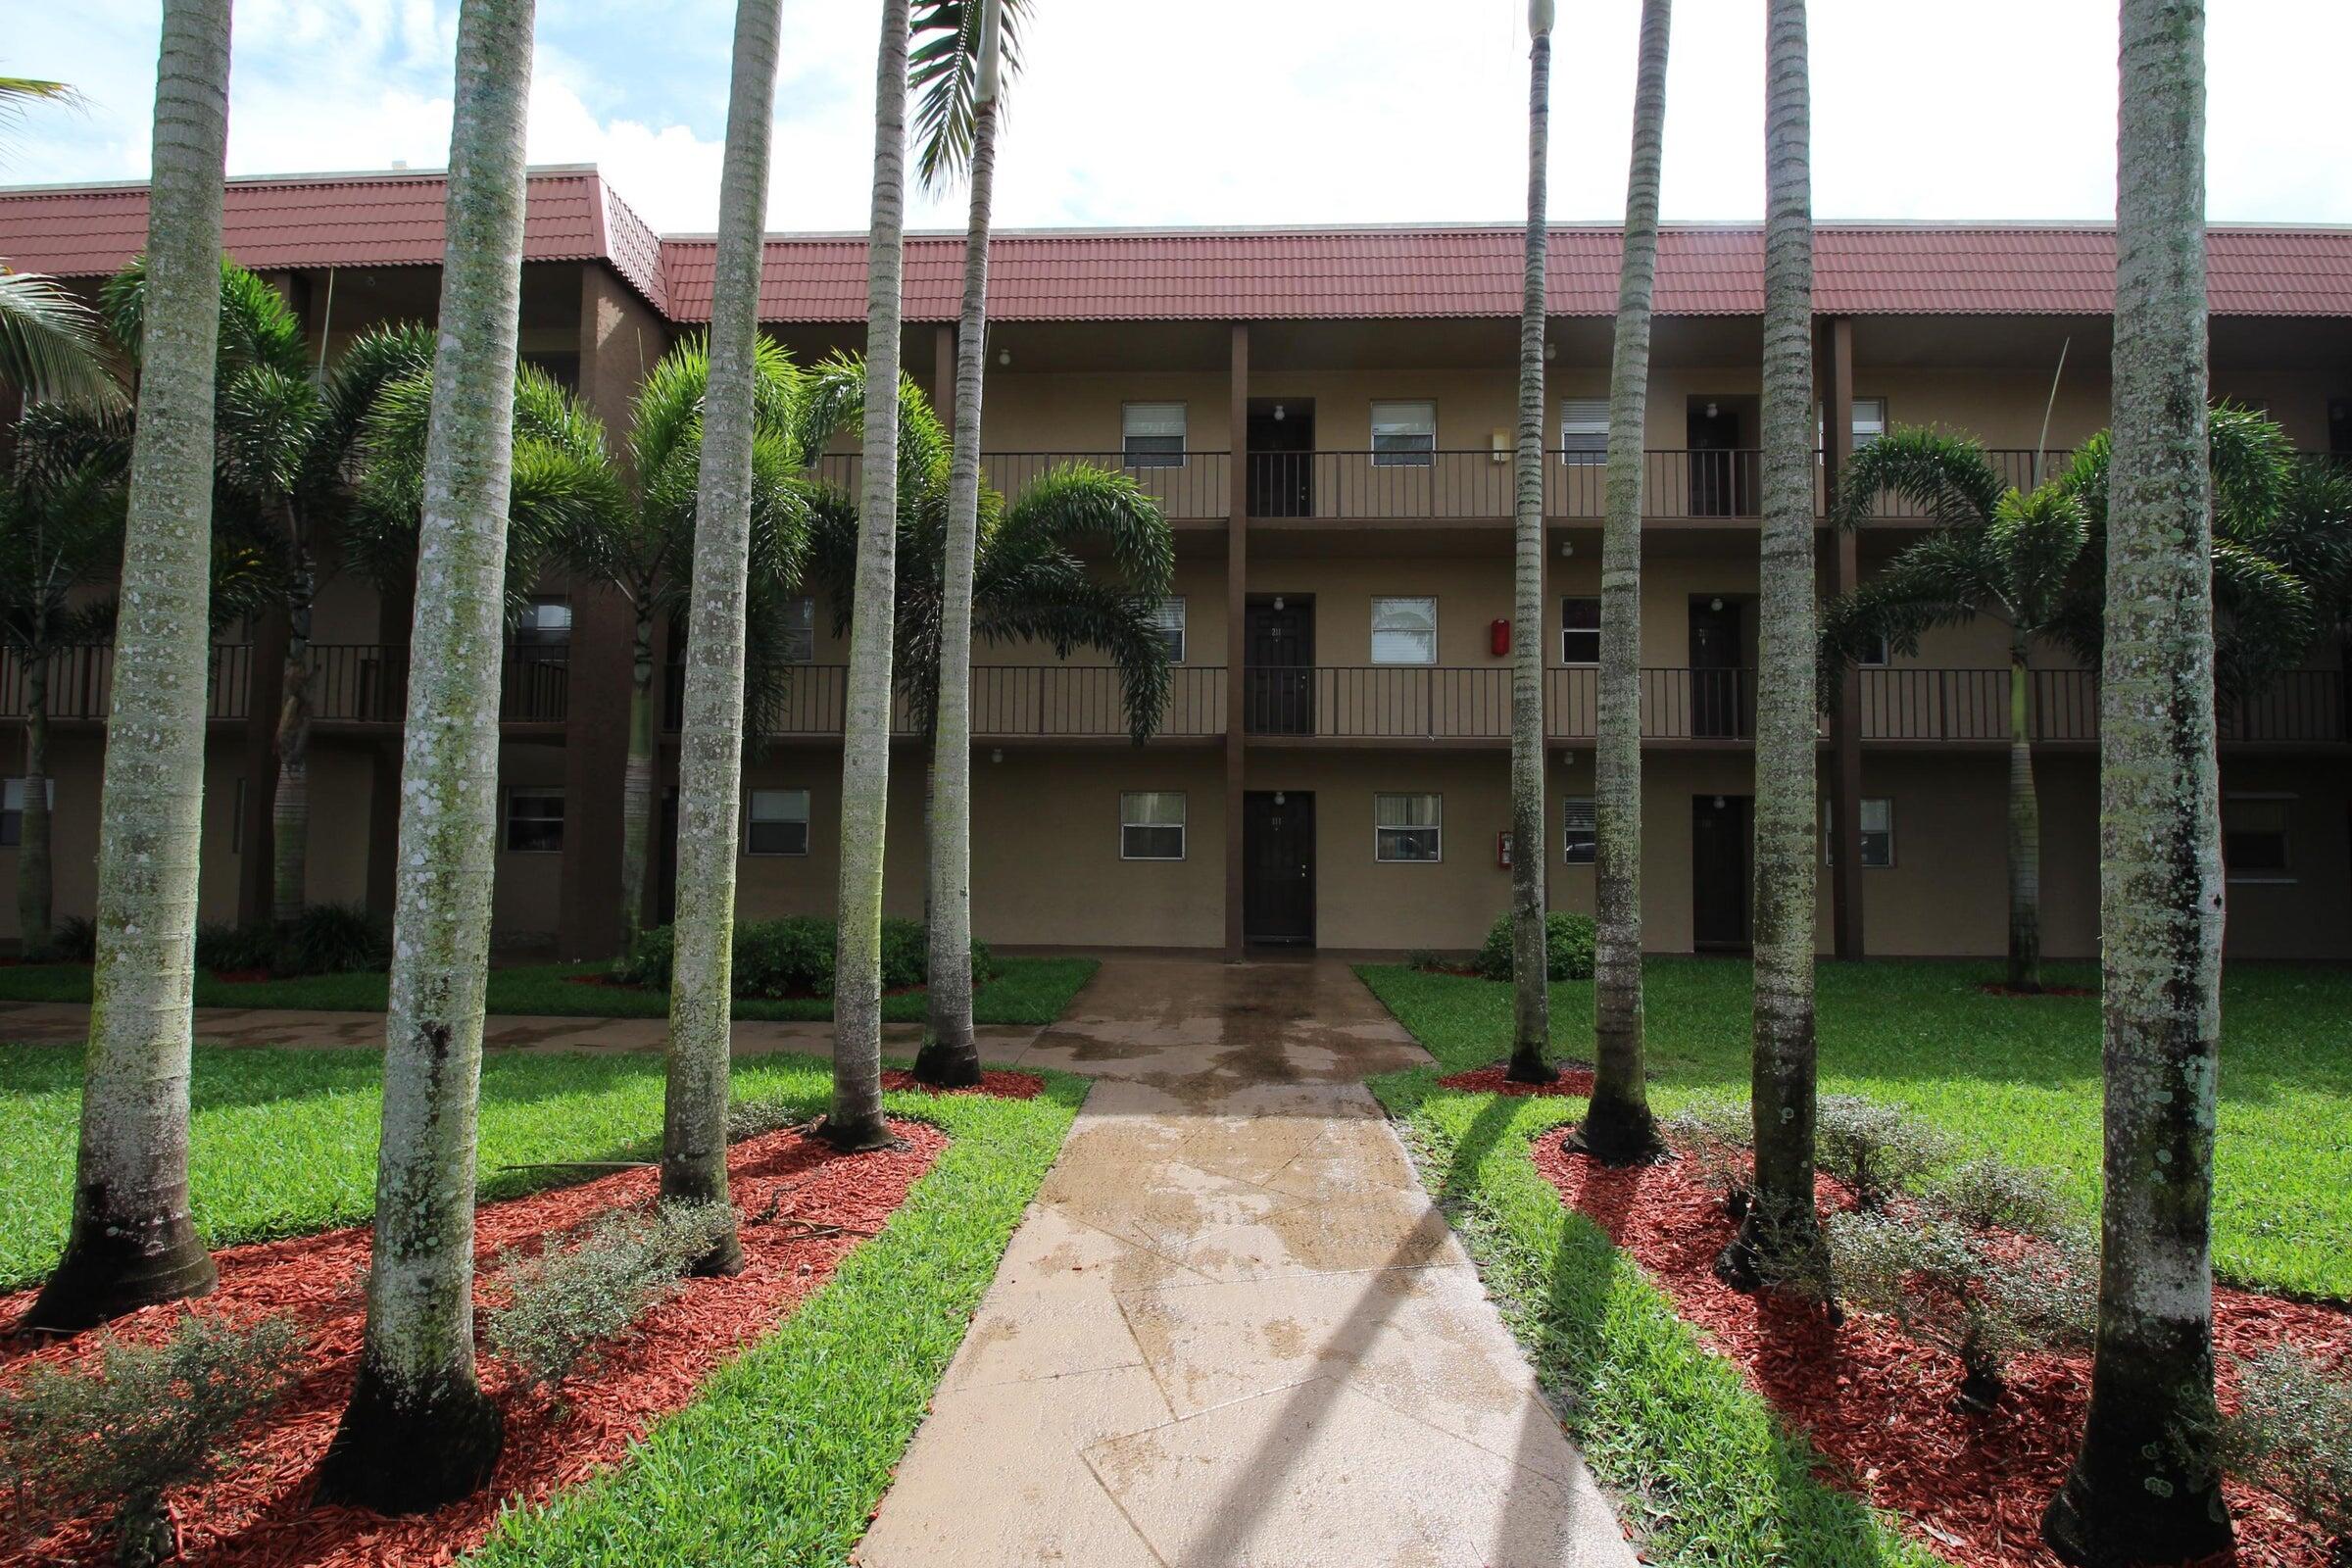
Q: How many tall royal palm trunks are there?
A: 9